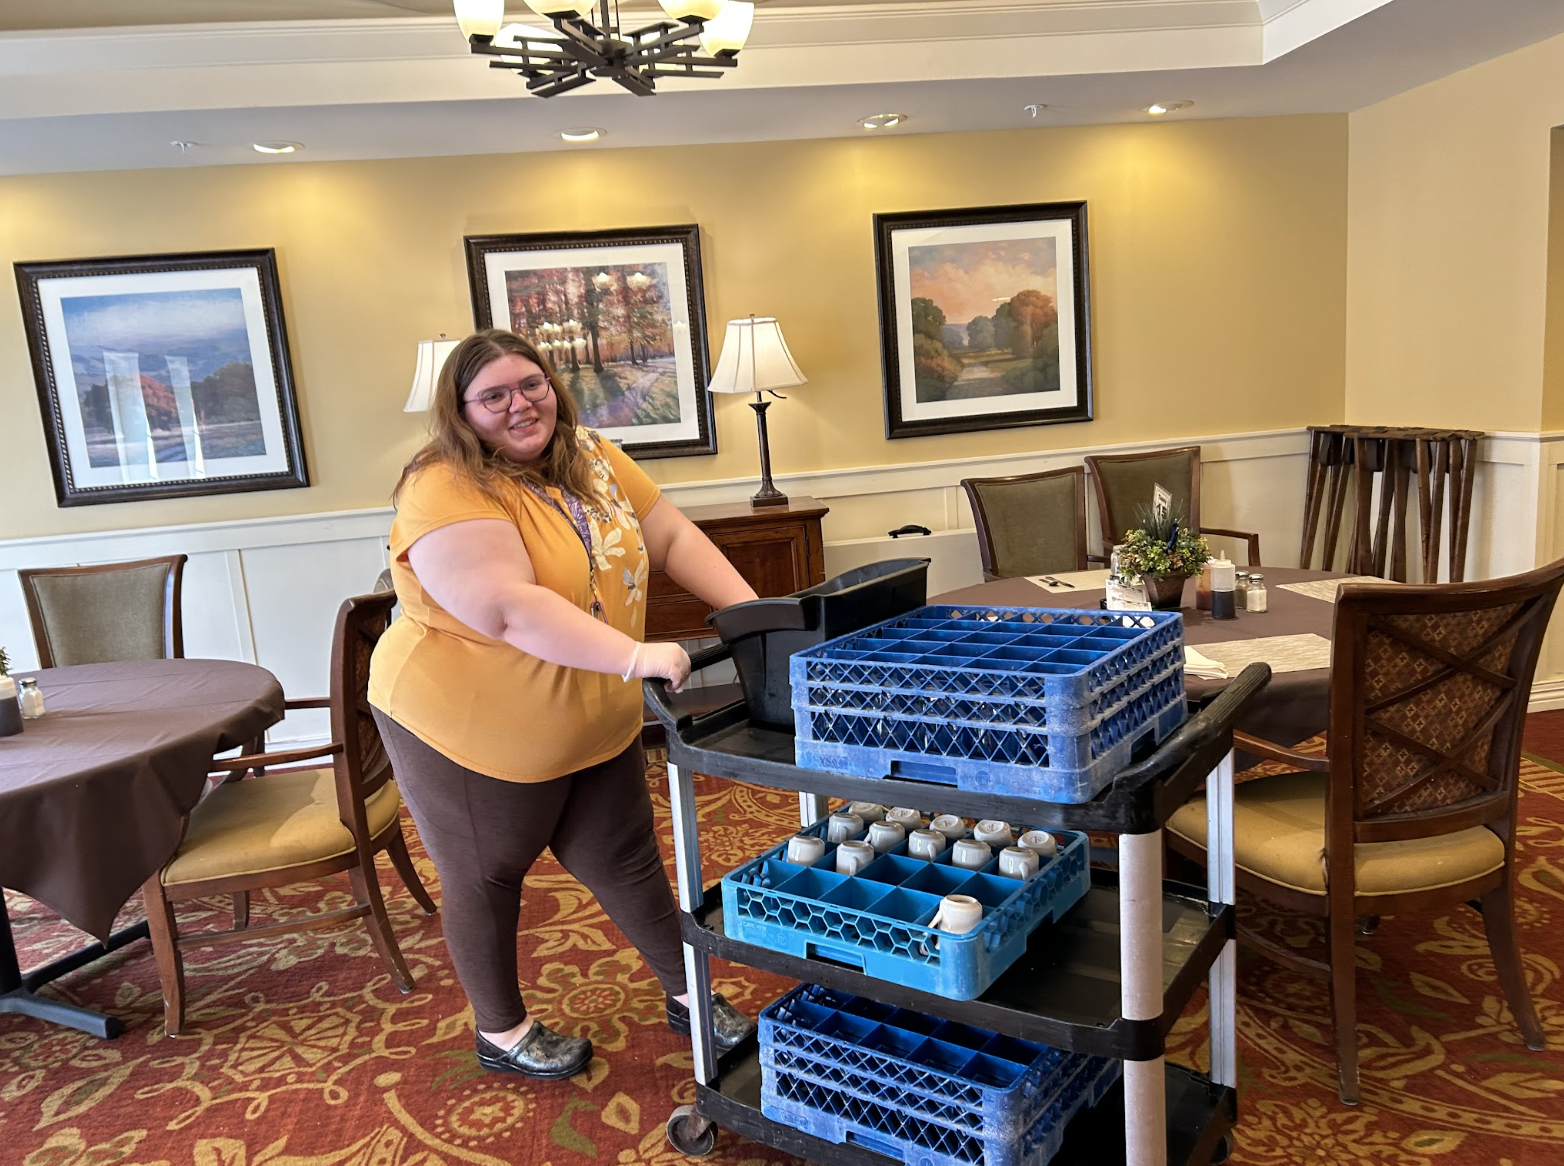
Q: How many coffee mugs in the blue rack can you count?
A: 13